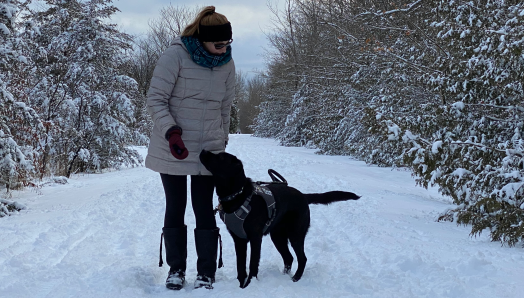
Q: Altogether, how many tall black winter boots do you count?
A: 2